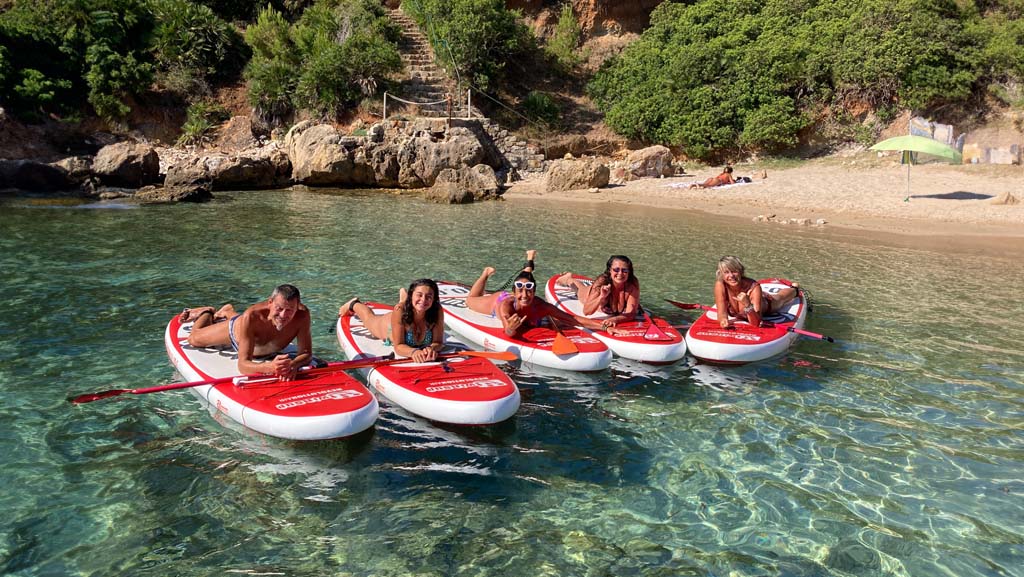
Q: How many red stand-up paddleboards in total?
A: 5